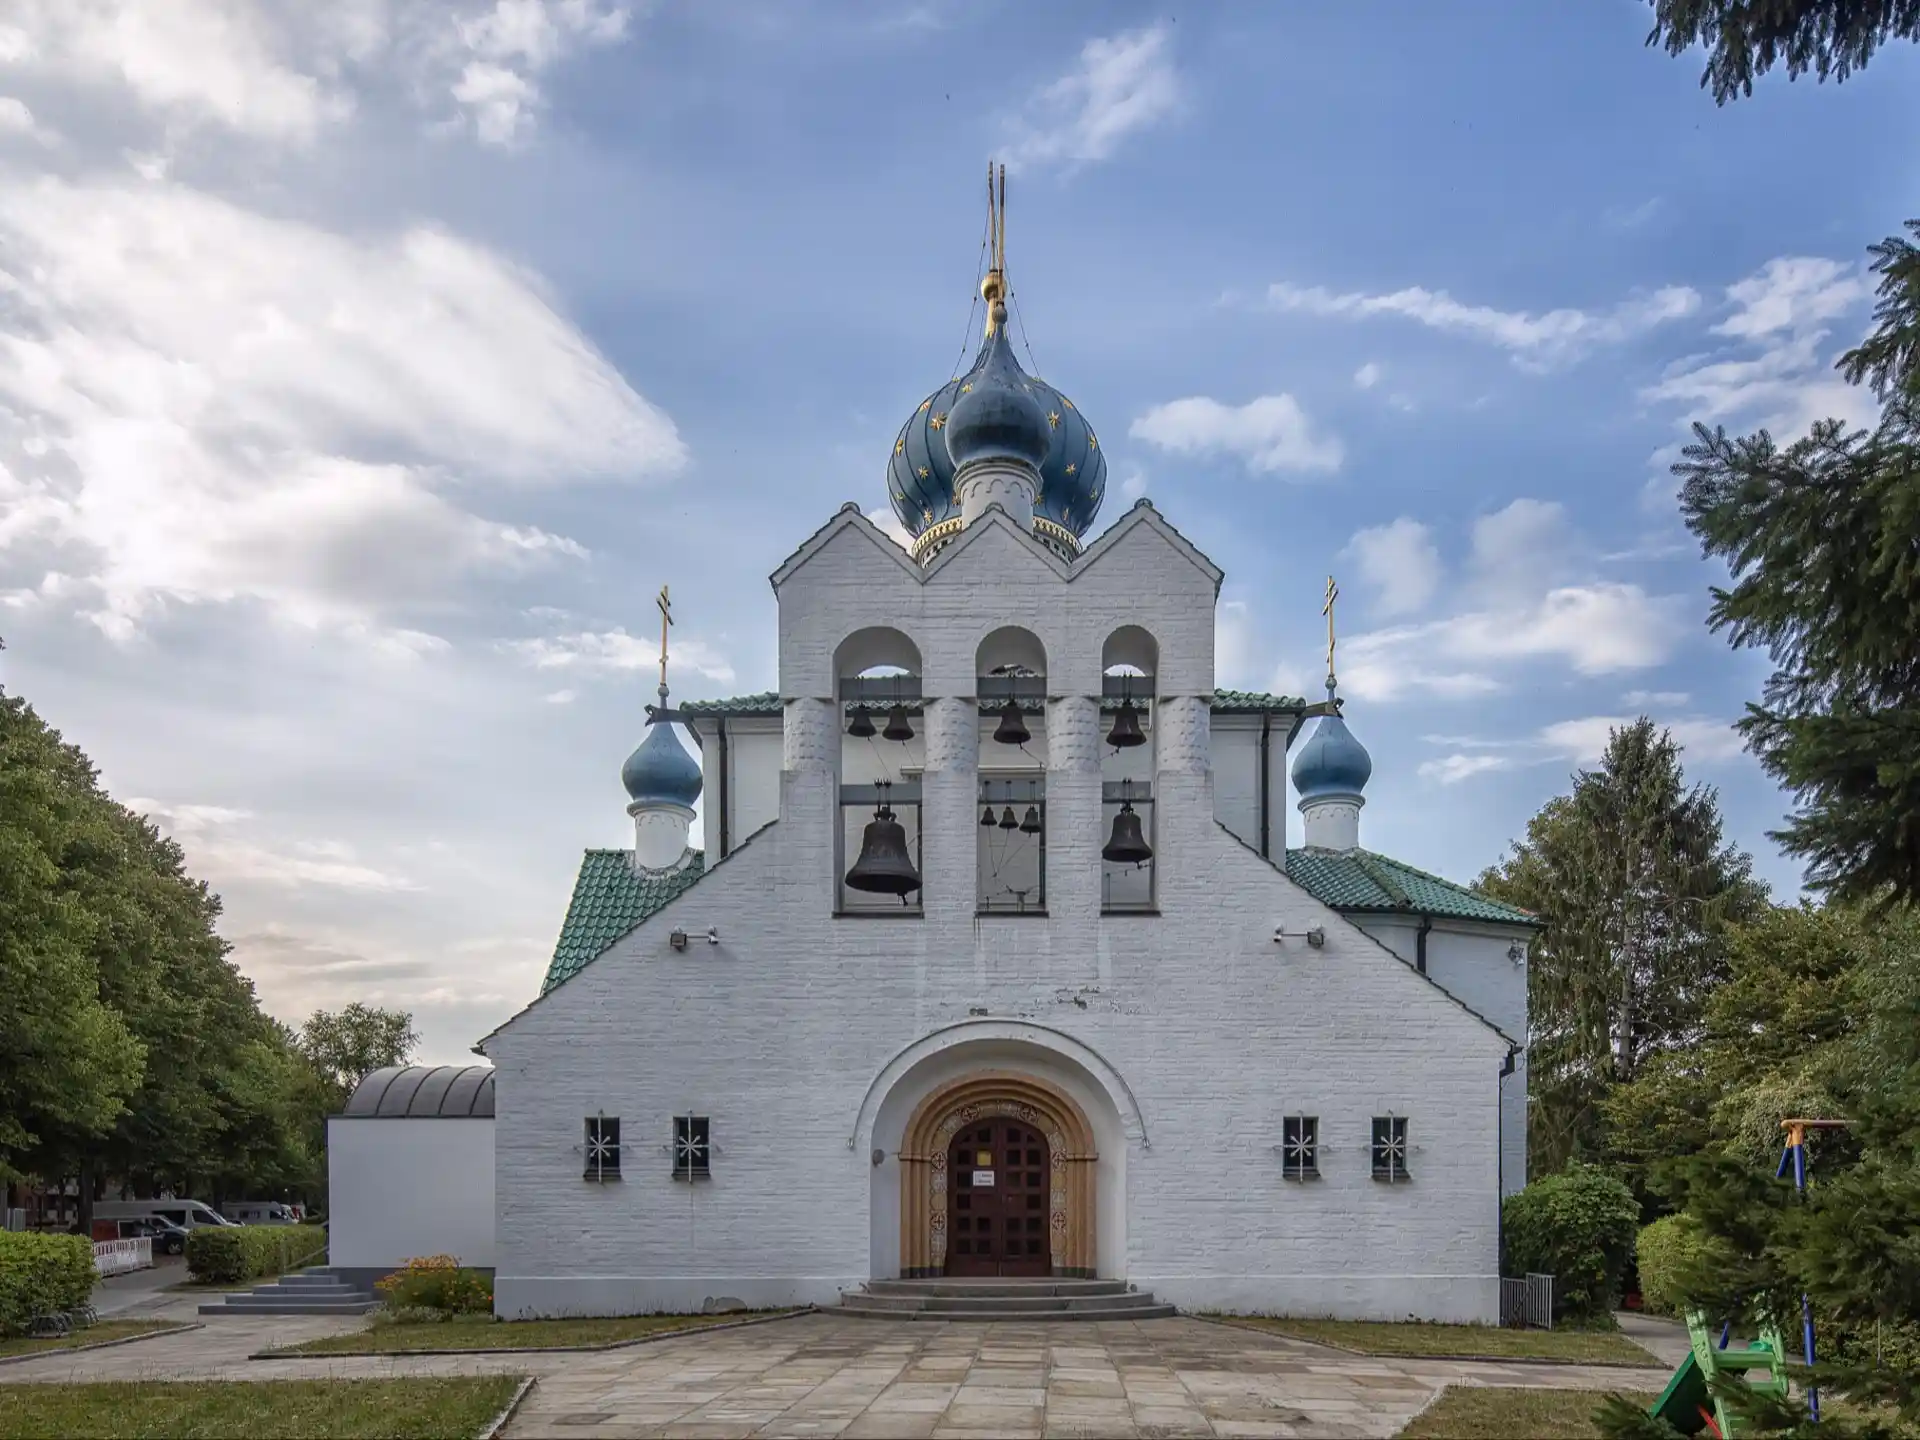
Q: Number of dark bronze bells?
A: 9